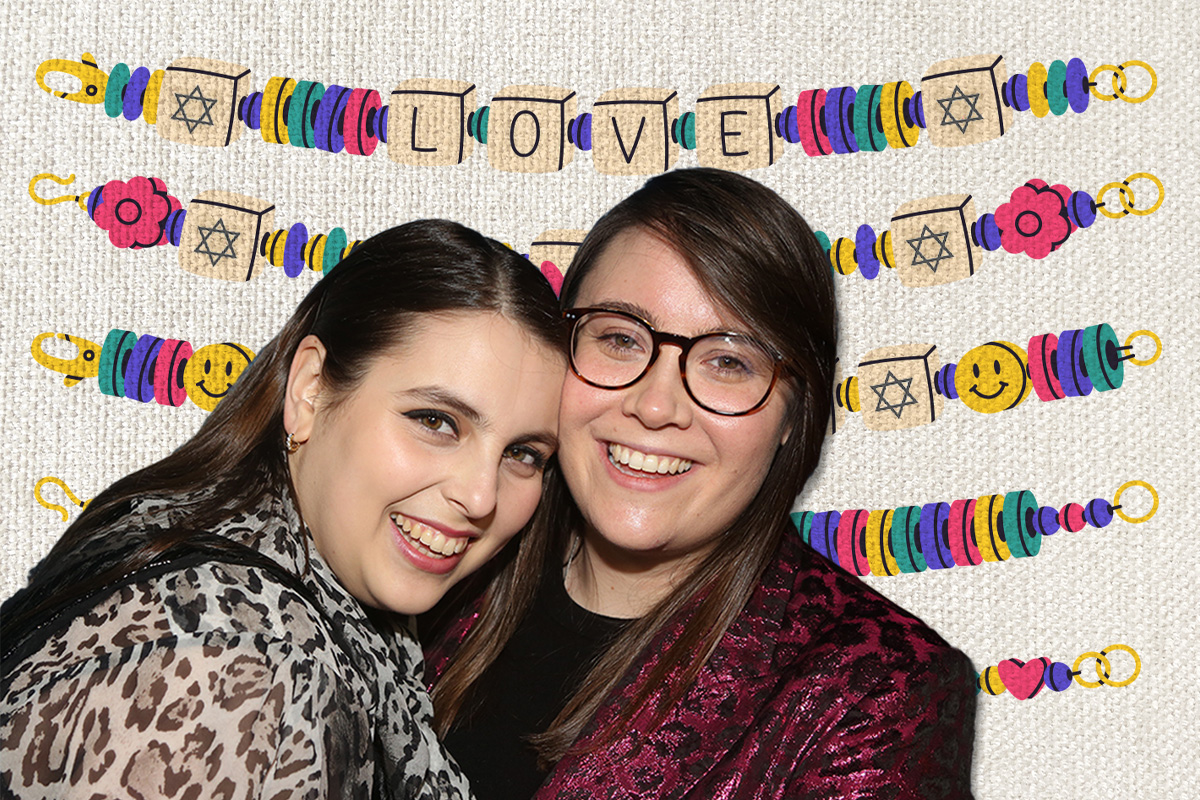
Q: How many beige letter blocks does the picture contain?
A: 4